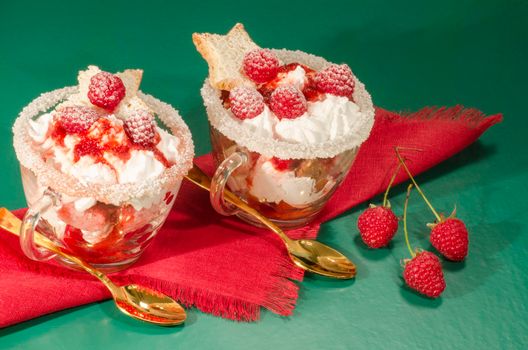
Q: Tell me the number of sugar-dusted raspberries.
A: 7